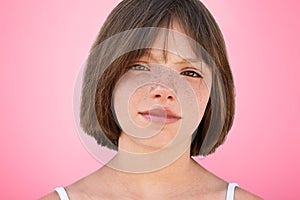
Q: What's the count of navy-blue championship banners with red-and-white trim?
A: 0